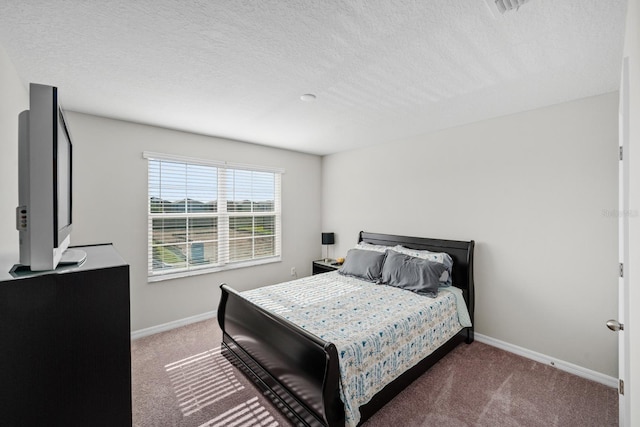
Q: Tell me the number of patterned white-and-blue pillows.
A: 2